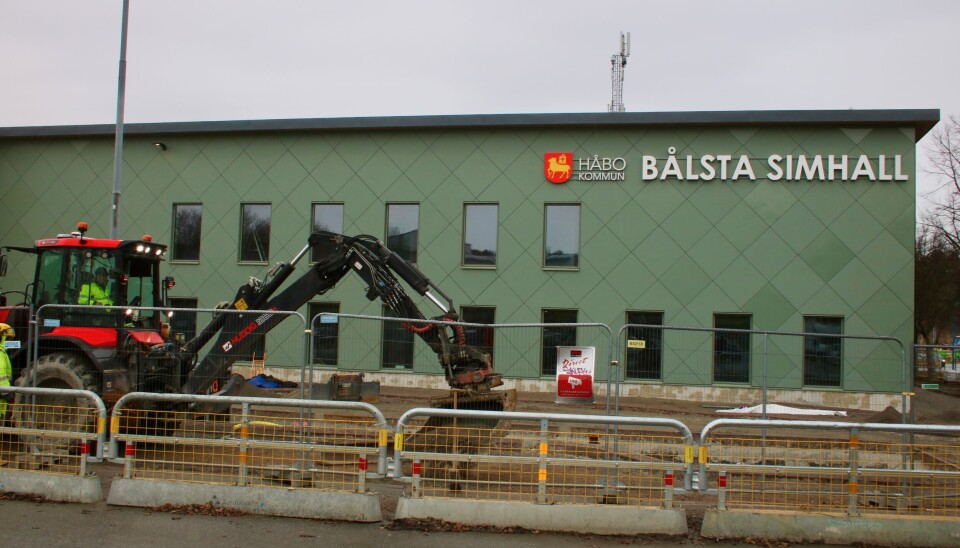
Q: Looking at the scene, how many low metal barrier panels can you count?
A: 4